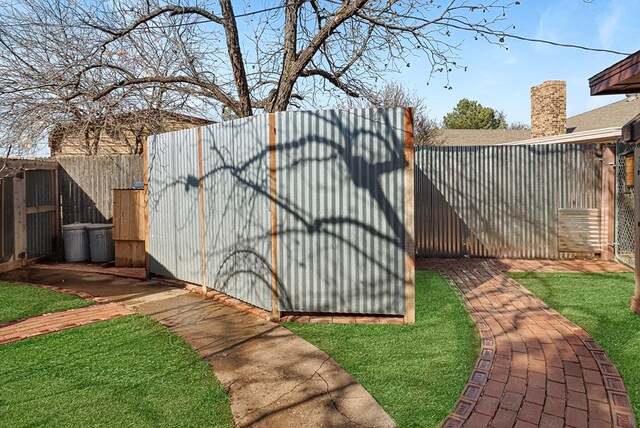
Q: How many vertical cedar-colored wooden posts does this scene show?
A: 4